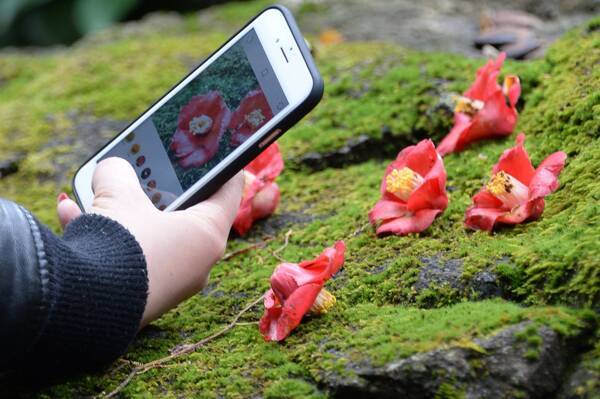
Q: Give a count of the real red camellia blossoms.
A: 5